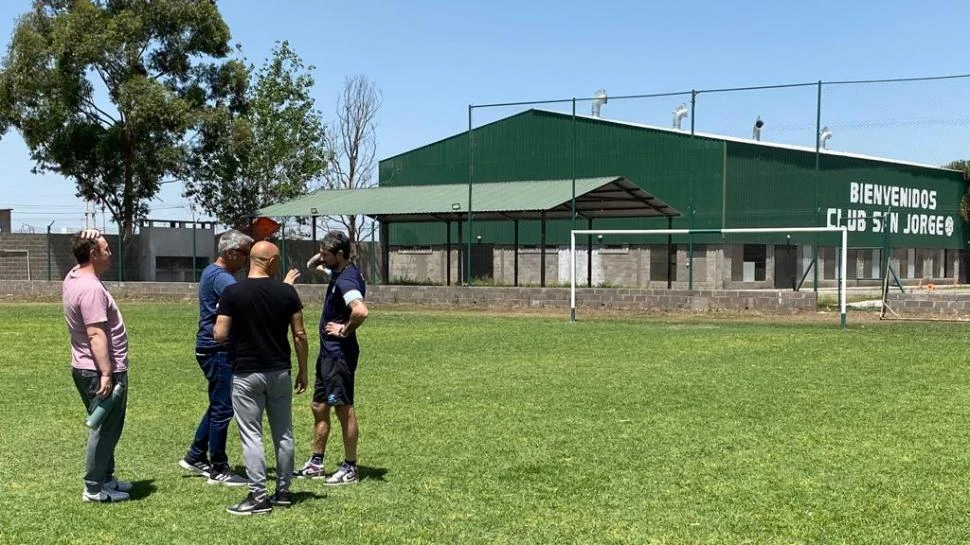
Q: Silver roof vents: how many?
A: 4